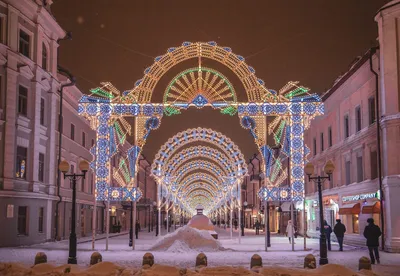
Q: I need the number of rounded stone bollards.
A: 7